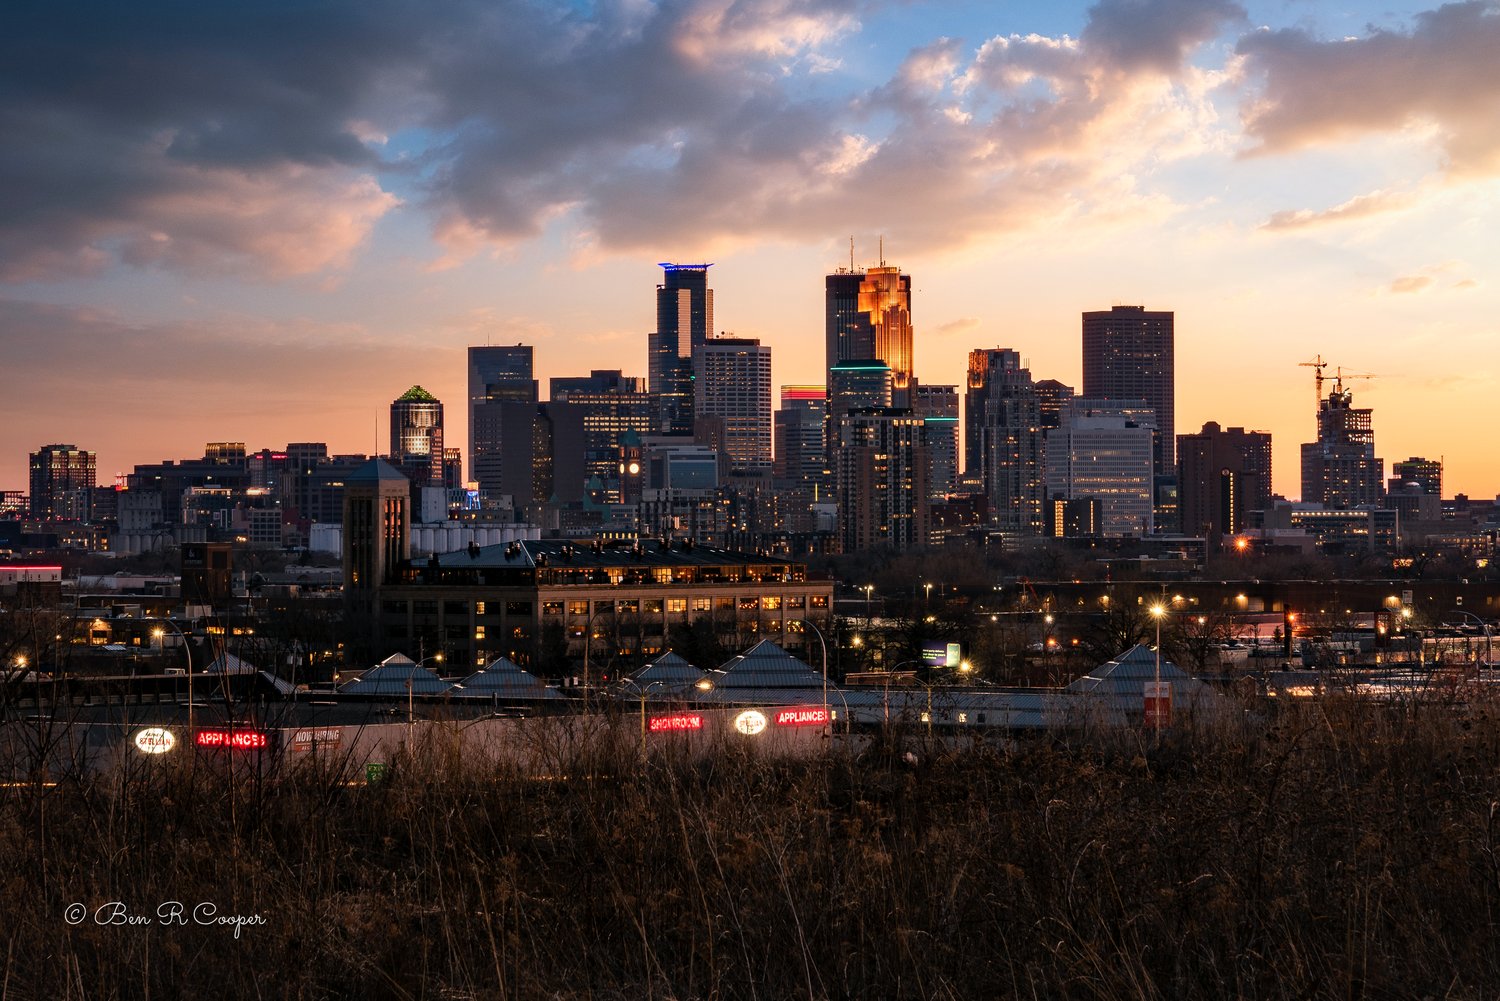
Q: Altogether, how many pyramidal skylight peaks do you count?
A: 6